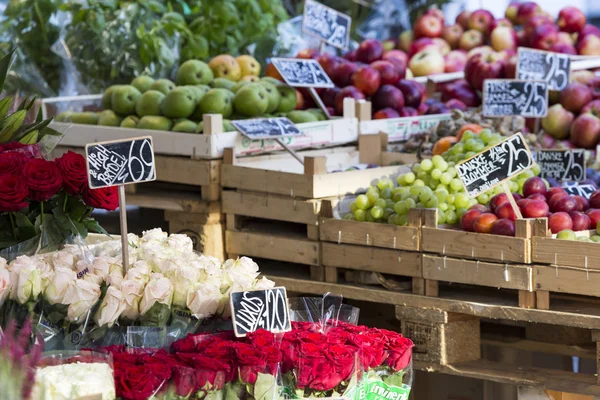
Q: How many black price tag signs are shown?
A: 10